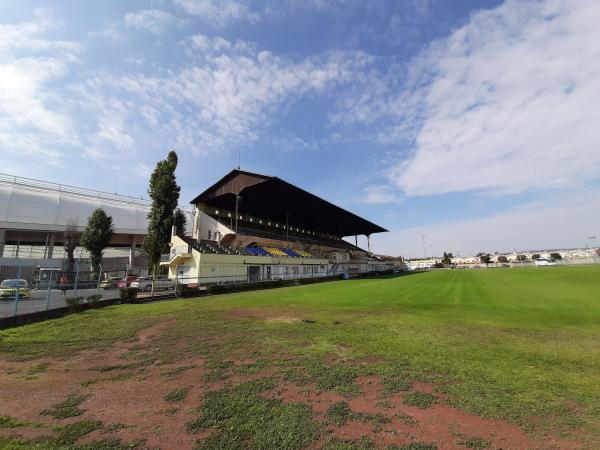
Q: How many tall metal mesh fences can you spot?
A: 1